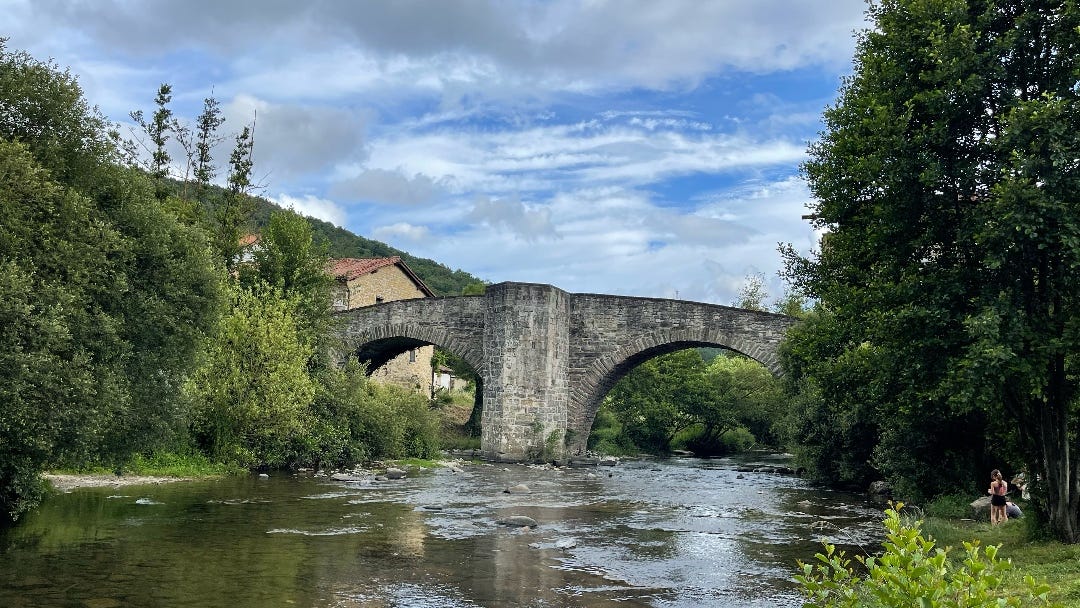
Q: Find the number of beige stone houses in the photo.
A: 1